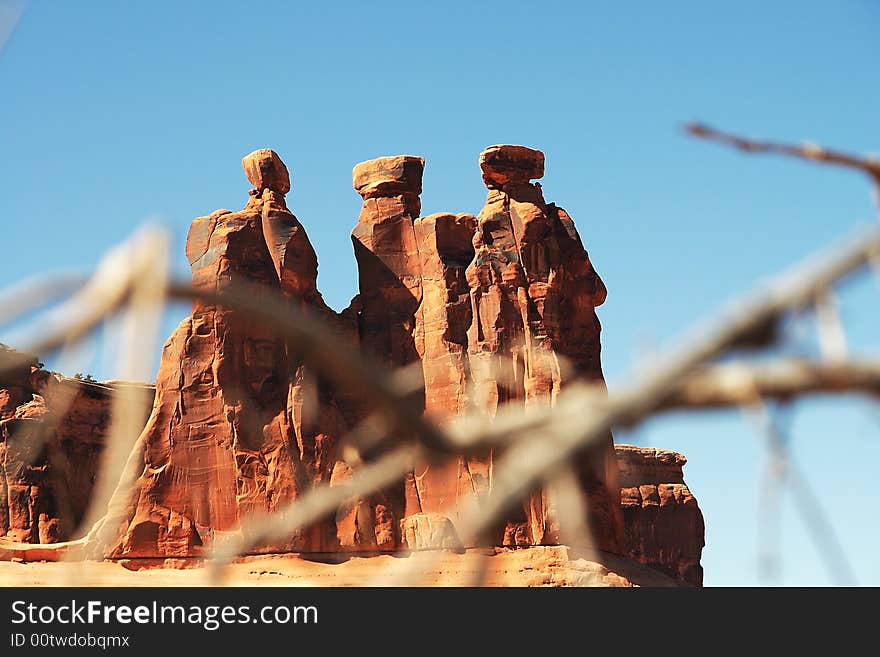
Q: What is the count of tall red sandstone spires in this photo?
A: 3